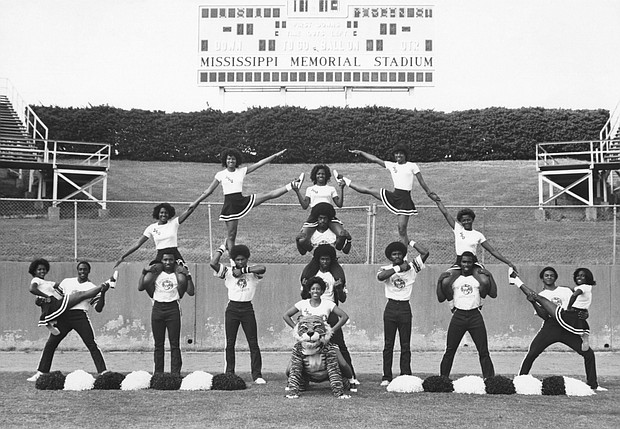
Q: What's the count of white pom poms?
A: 7